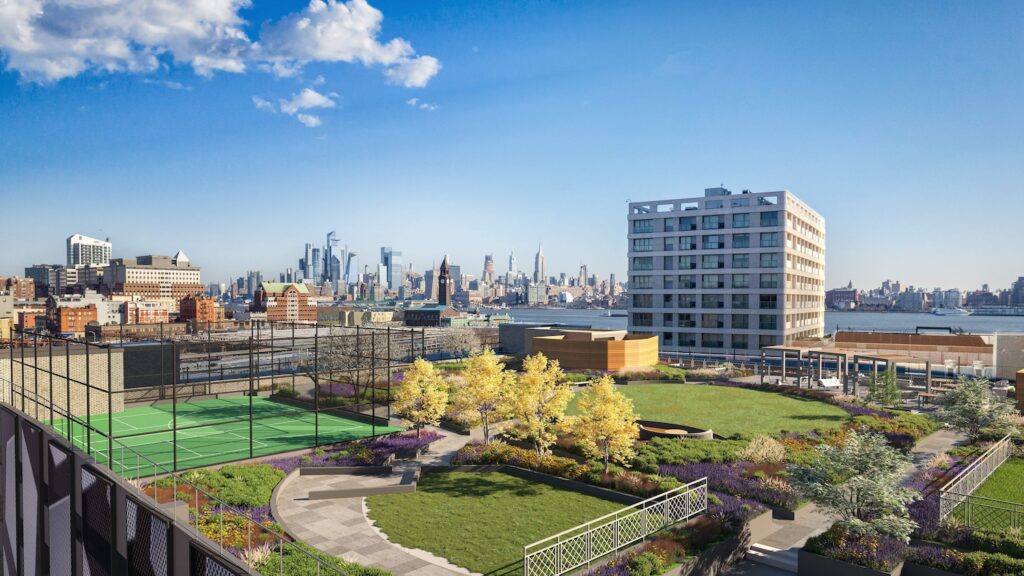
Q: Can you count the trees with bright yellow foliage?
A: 4